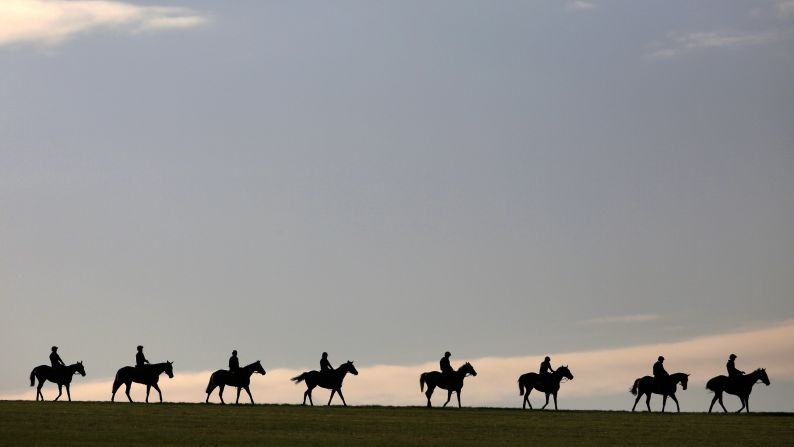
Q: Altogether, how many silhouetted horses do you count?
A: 8